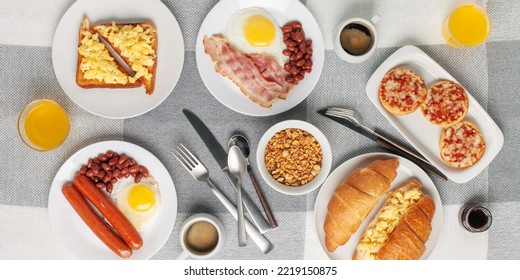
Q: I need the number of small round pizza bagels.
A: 3